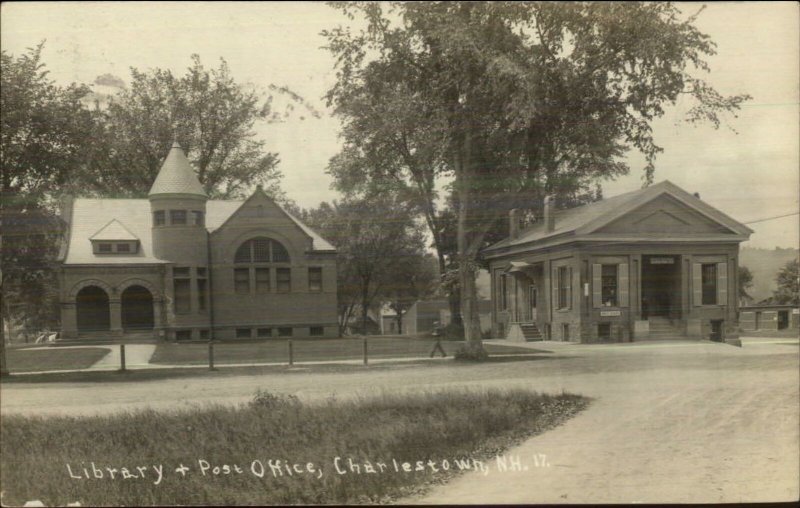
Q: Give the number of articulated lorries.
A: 0